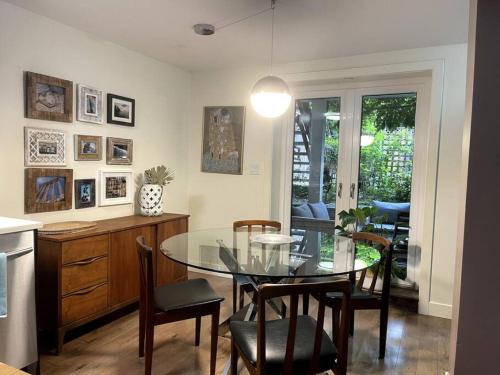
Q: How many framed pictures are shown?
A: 10